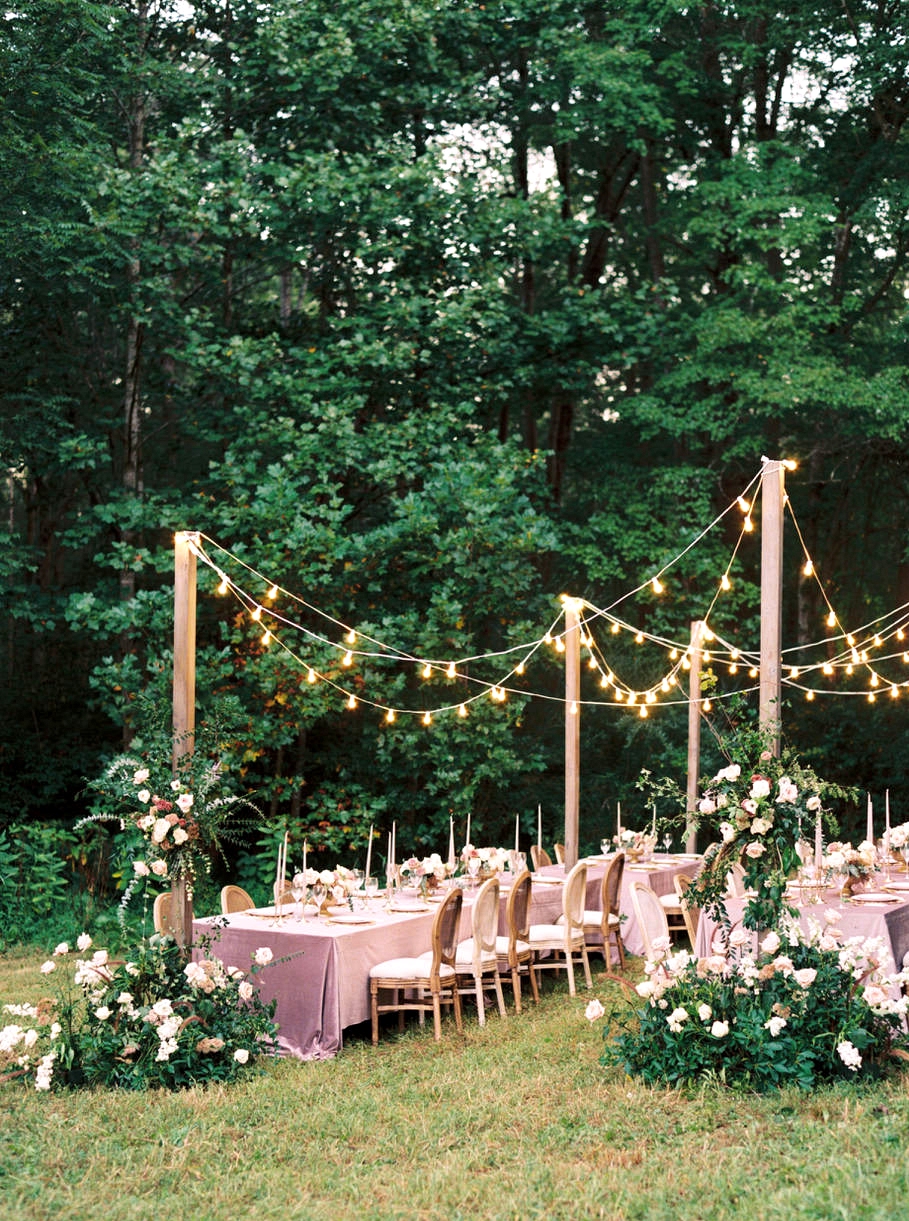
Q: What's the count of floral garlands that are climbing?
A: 2